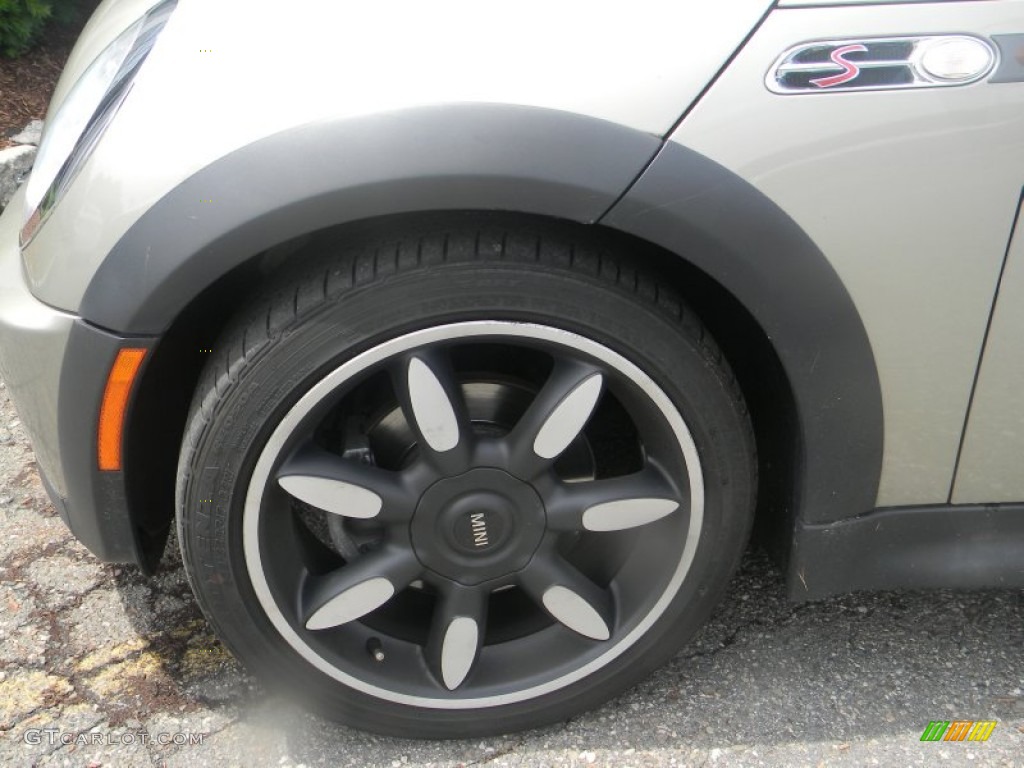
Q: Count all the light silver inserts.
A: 7